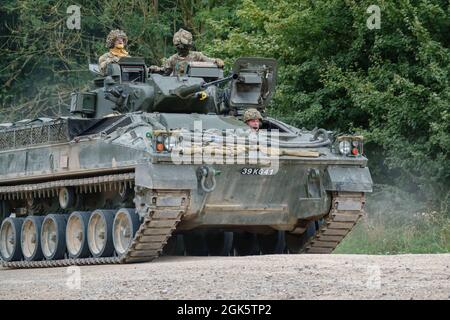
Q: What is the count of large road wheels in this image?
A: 6